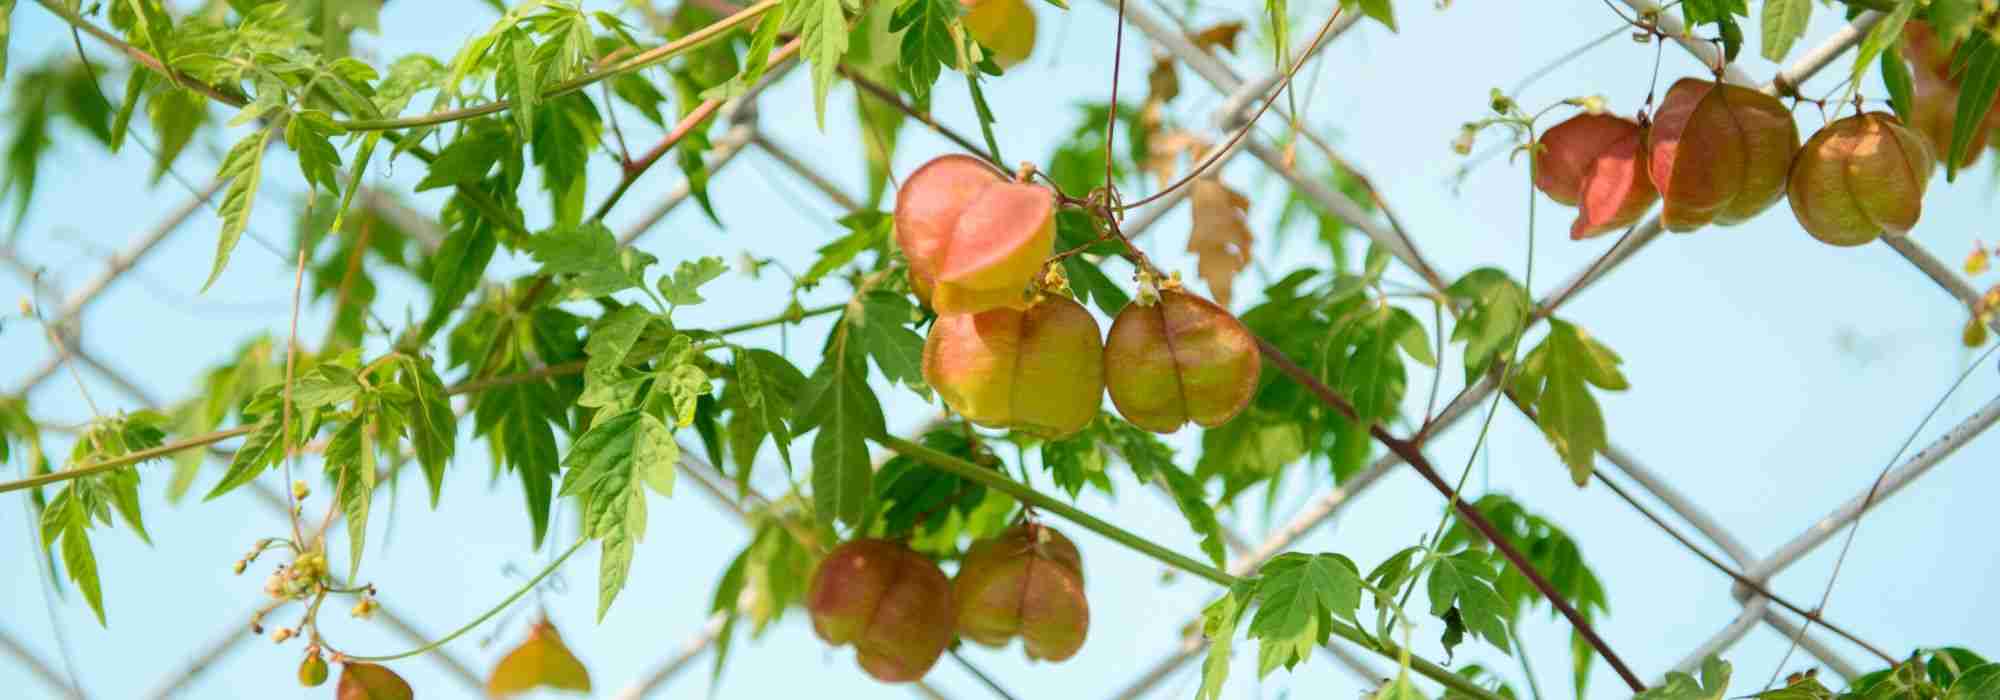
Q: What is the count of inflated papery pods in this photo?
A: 12